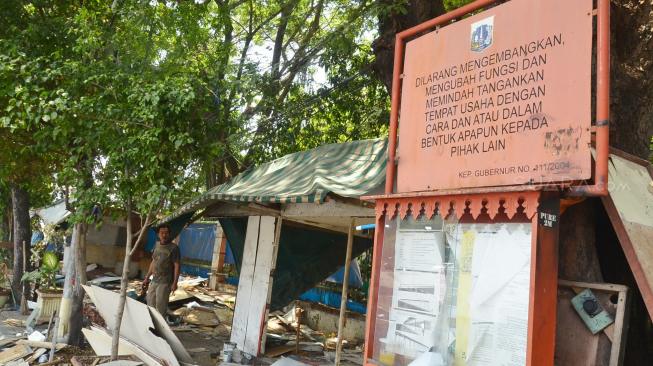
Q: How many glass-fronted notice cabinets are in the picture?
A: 1